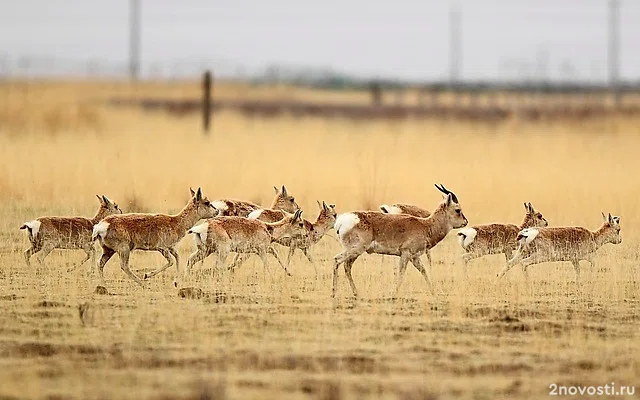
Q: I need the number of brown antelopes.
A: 9